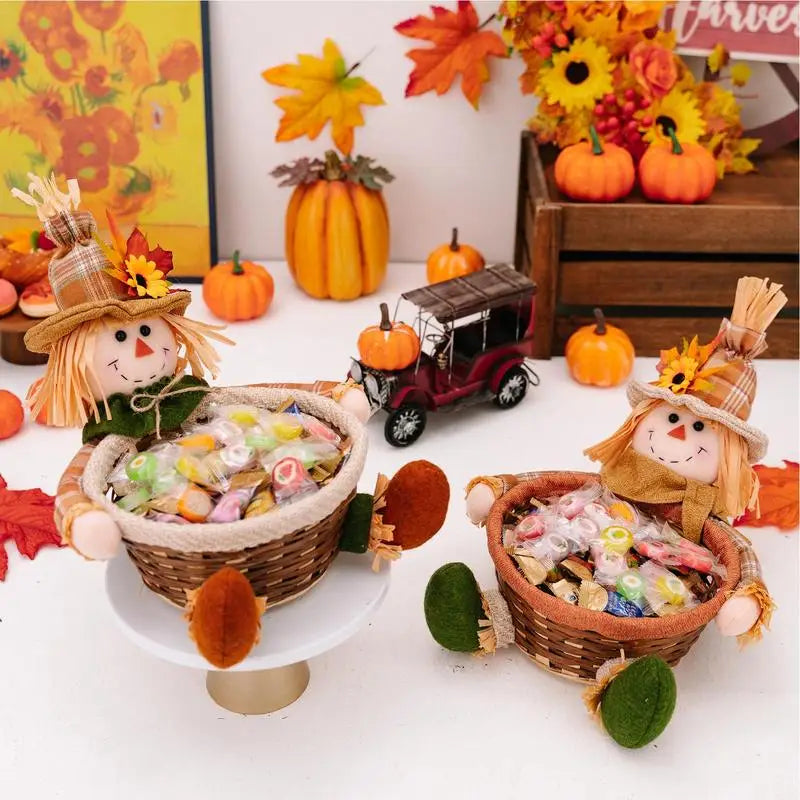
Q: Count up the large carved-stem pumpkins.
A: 1